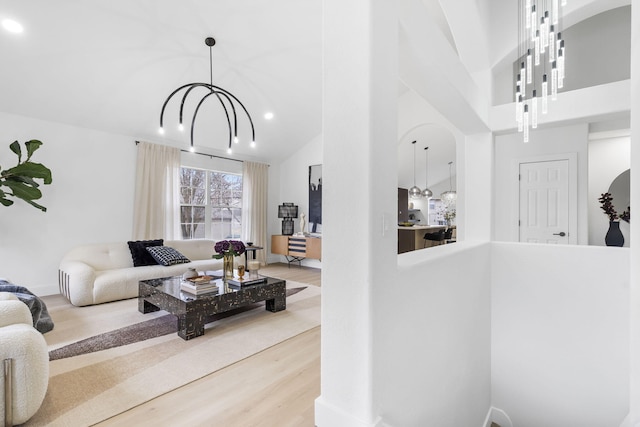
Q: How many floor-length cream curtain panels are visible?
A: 2